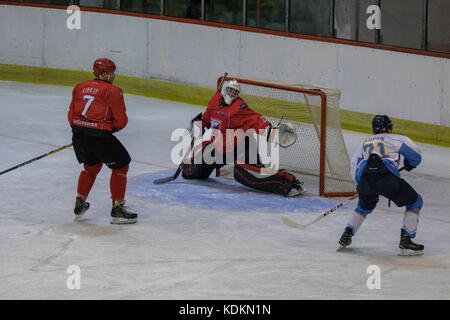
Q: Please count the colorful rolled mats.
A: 0